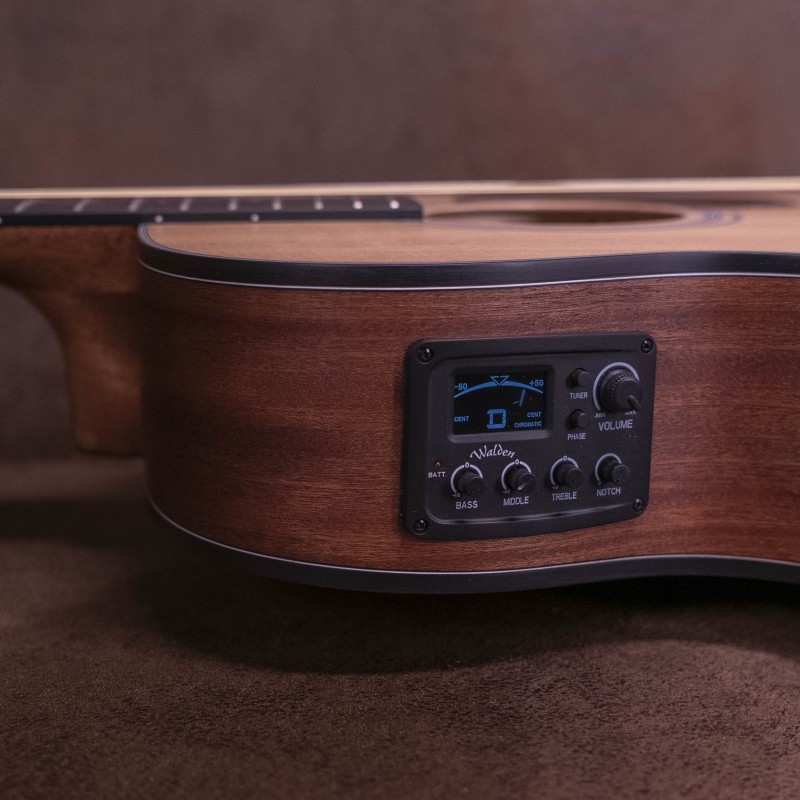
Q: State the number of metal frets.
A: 9